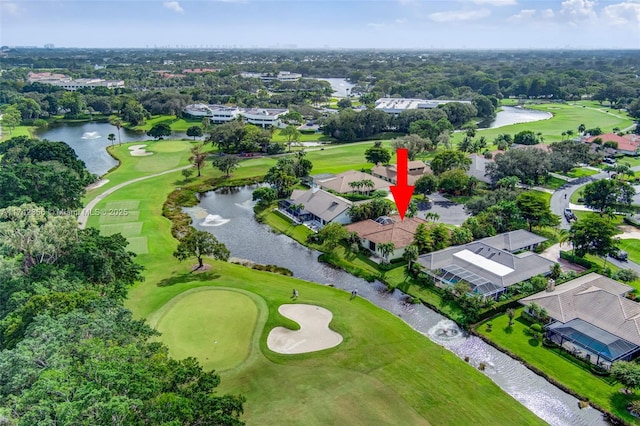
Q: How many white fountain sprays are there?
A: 3